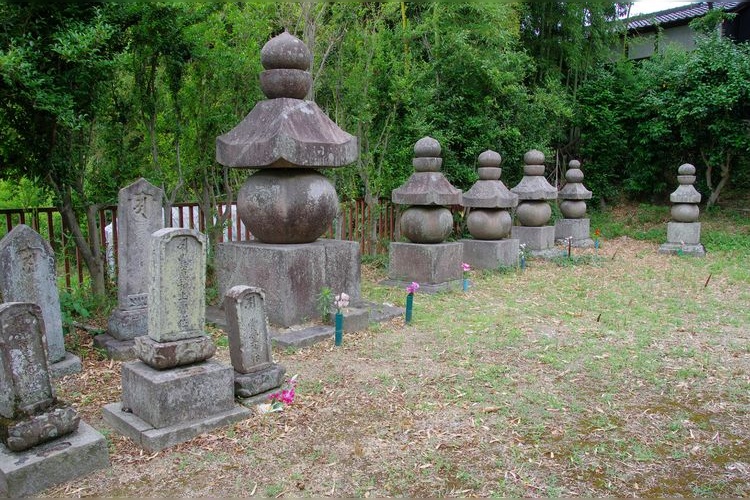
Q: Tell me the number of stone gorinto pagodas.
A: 6